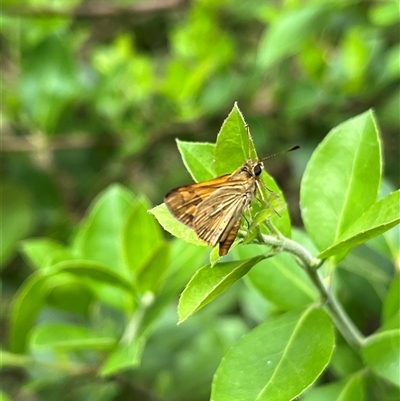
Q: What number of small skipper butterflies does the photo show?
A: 1